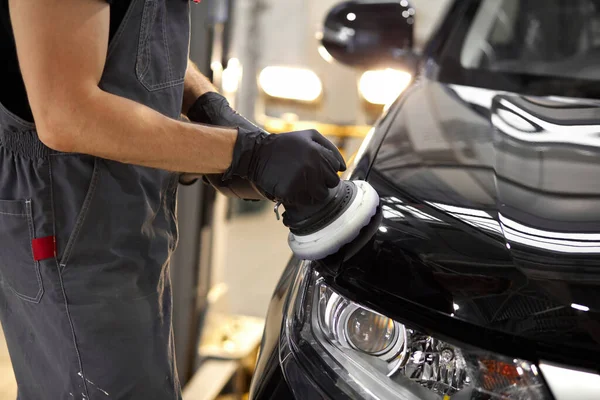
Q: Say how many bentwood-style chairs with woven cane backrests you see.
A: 0